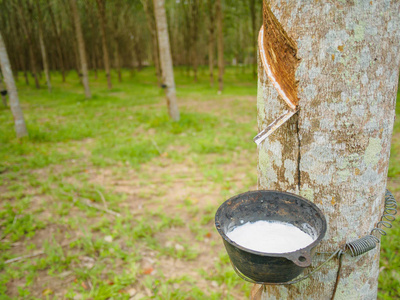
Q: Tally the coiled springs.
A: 1